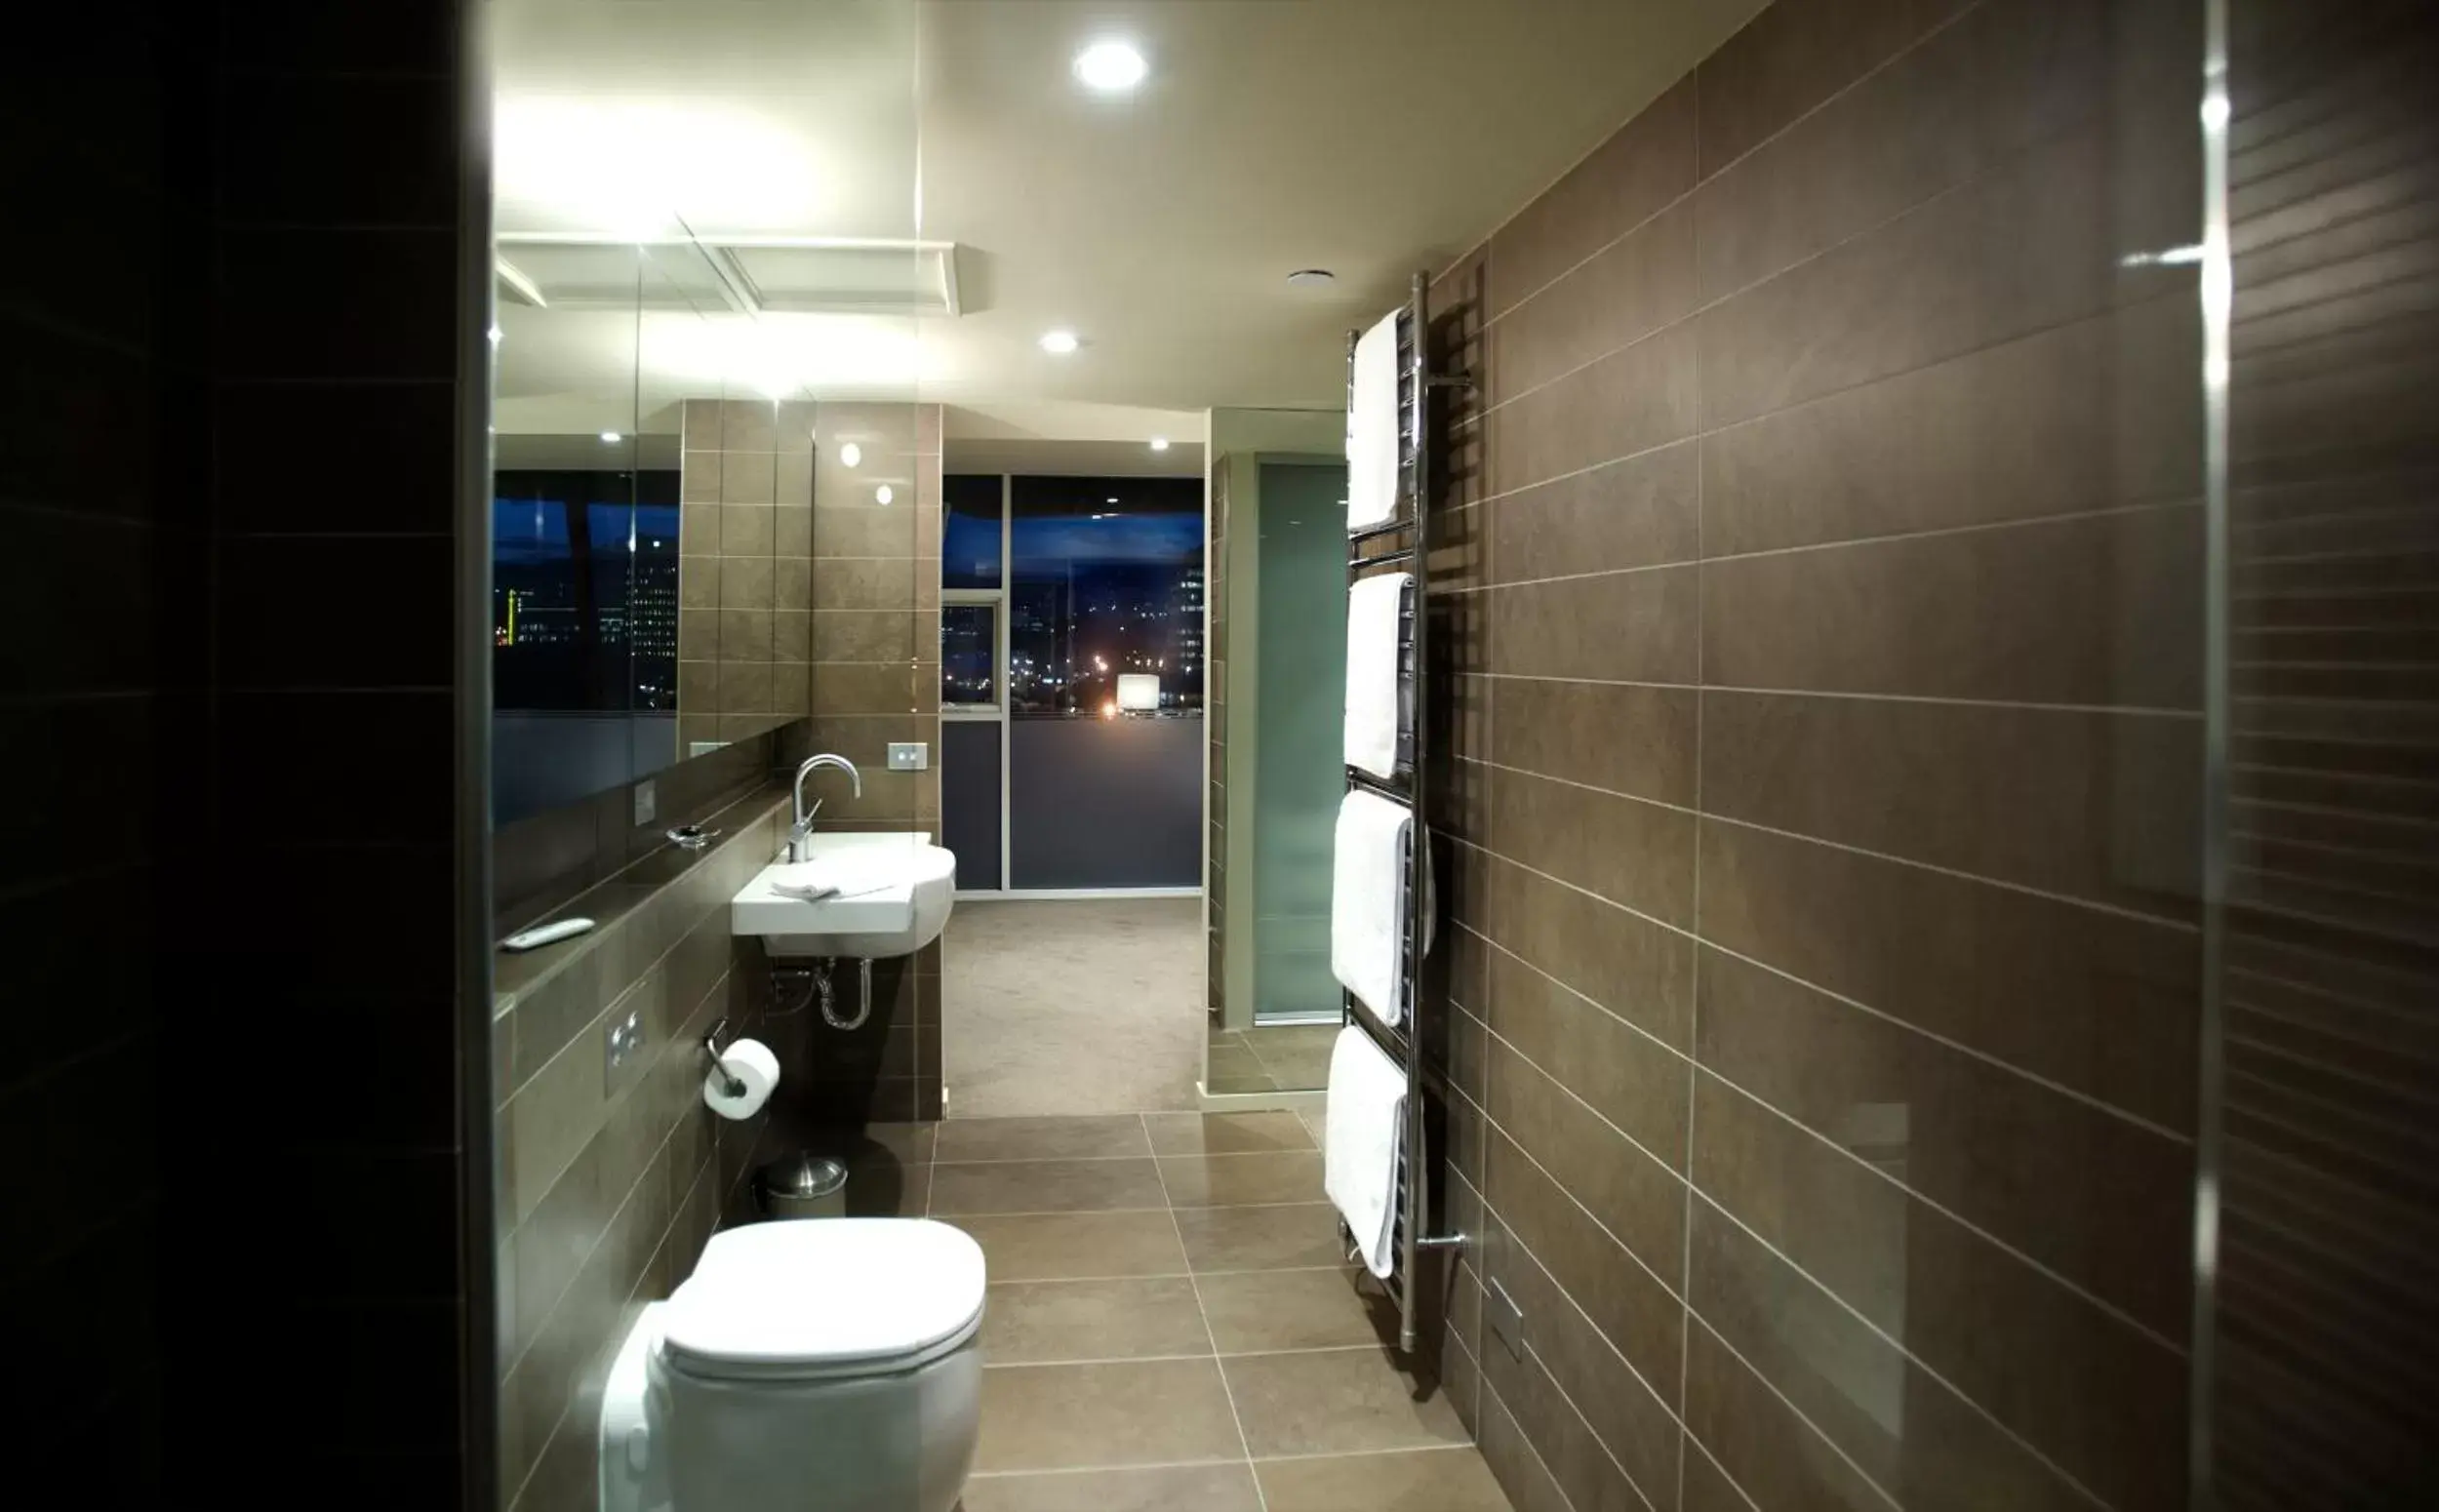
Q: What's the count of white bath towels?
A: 4